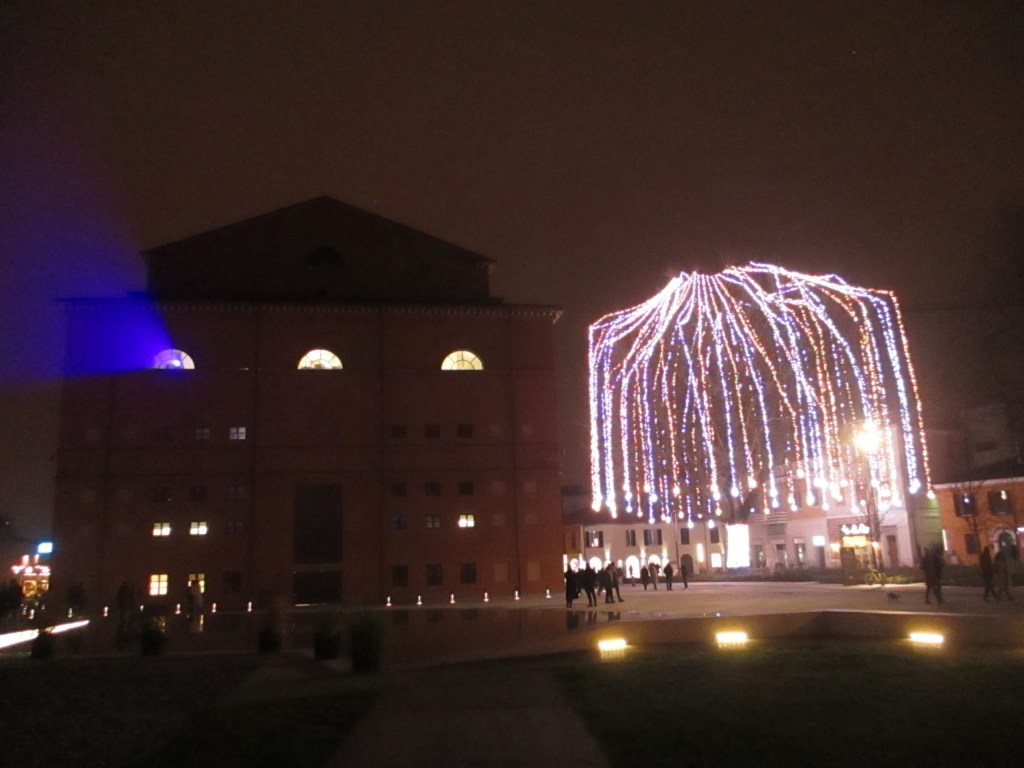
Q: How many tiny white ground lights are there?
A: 13